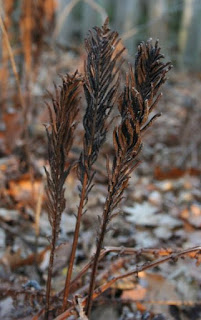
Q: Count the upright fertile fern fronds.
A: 3